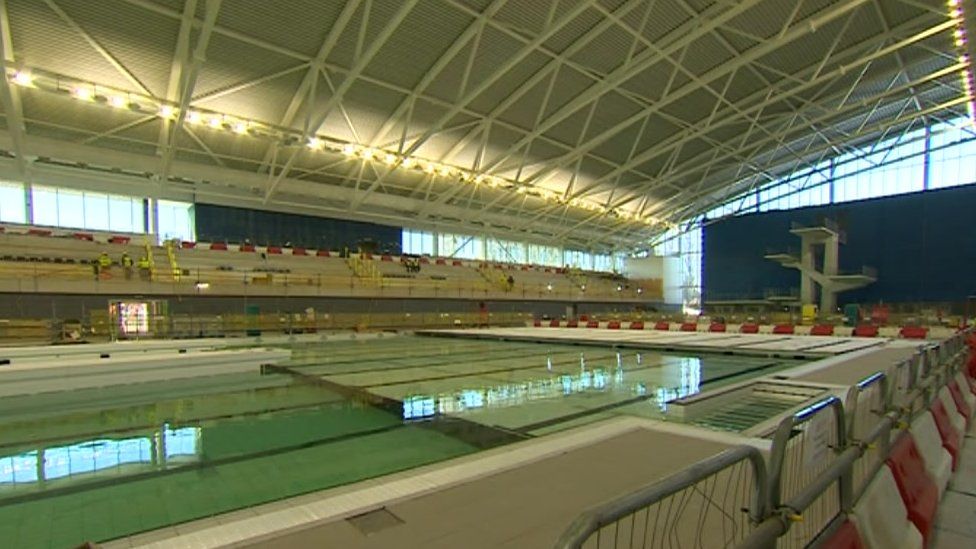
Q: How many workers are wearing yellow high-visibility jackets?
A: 3